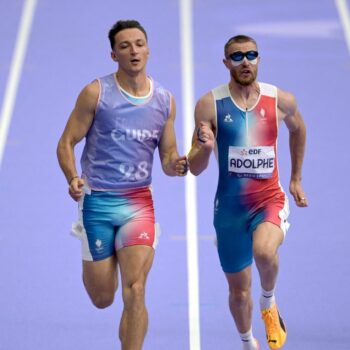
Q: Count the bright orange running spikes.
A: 1